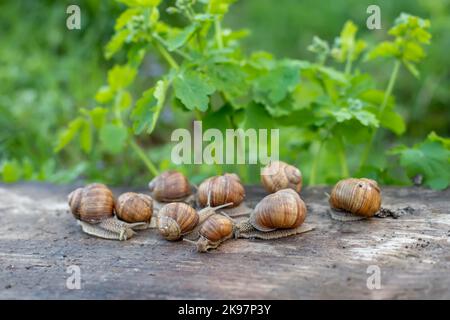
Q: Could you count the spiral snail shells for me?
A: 9